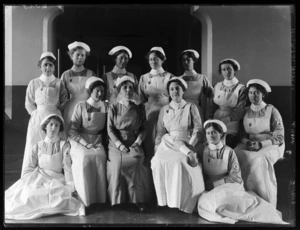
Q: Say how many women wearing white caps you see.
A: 12